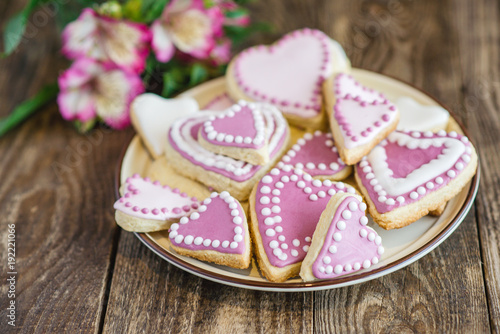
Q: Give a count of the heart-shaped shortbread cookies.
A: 12